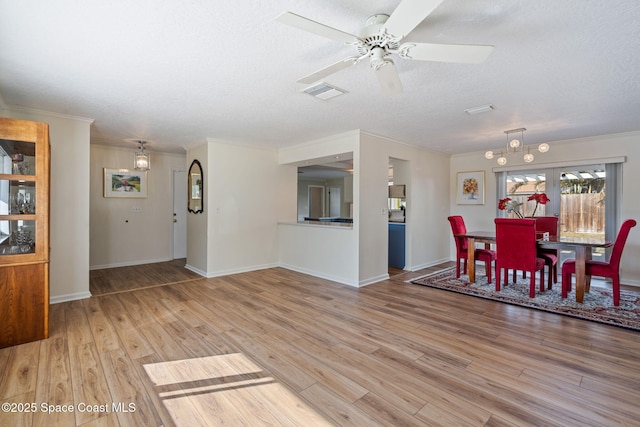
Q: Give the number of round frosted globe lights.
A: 5